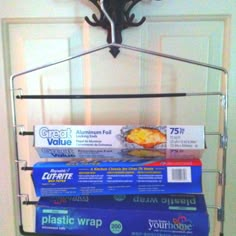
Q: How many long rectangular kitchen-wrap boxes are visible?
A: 3